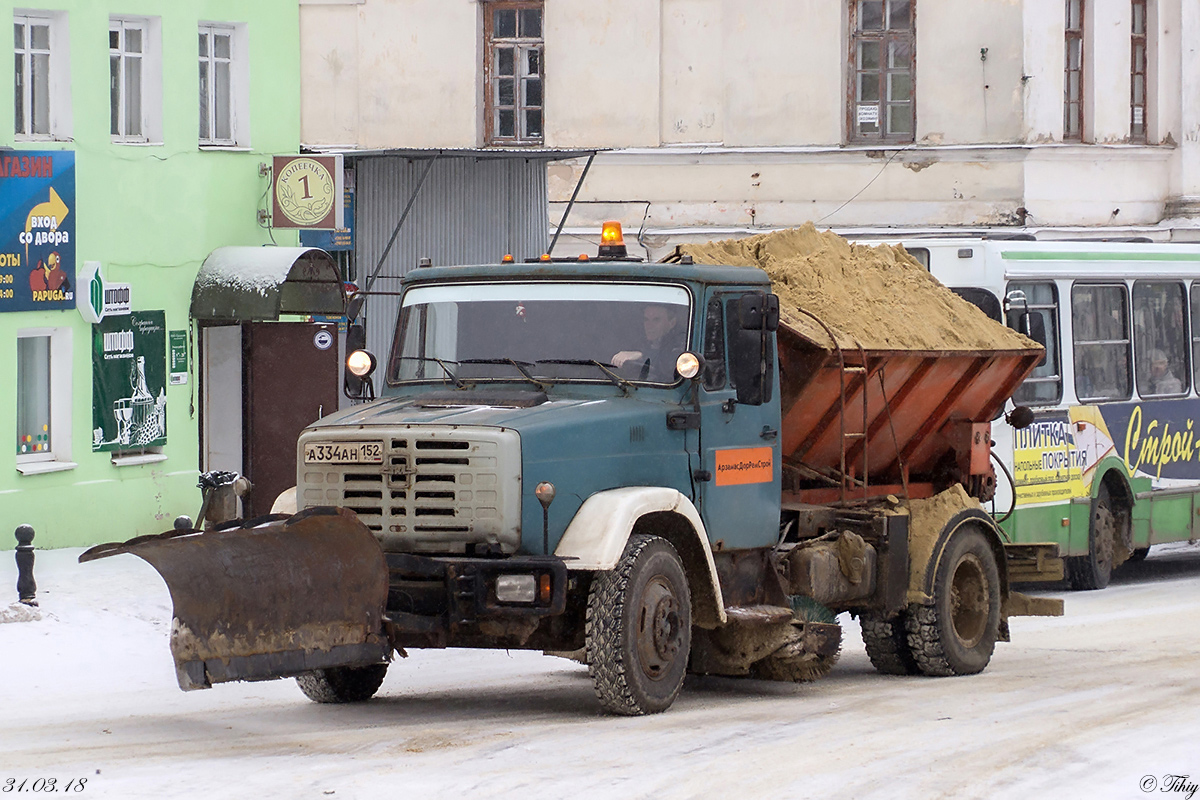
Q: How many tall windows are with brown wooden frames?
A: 4